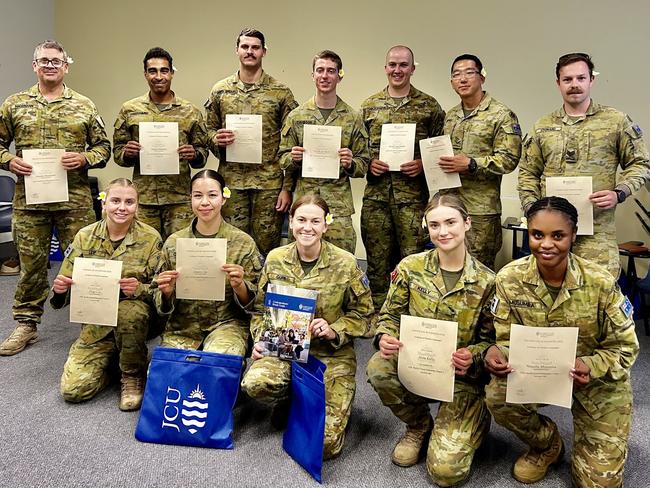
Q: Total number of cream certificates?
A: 11